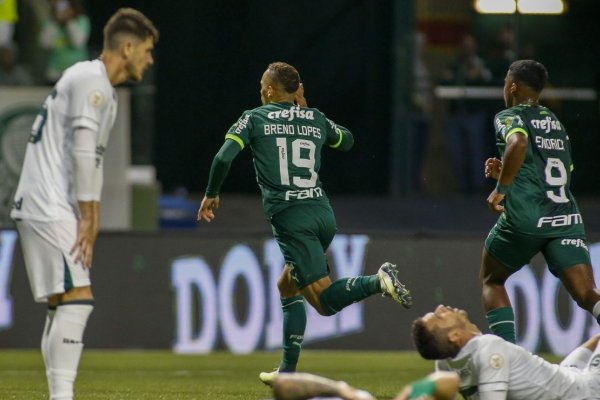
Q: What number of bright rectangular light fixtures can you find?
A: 2